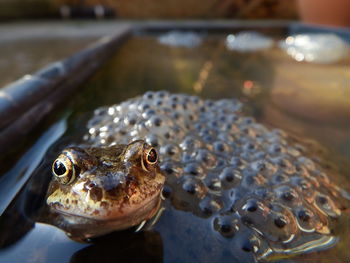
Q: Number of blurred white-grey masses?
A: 3